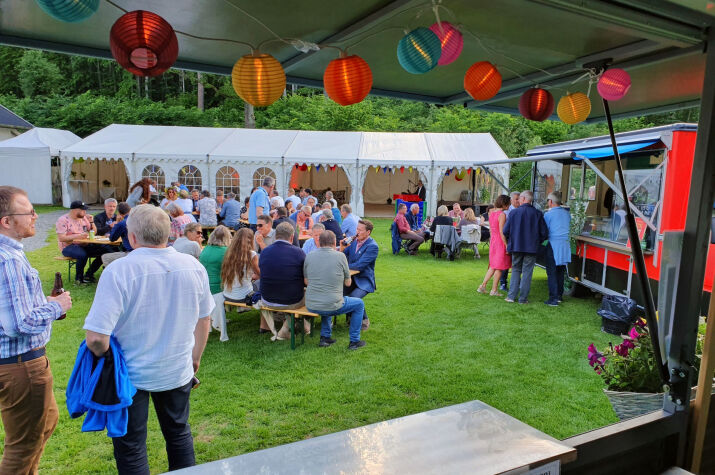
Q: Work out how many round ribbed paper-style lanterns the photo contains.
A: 10